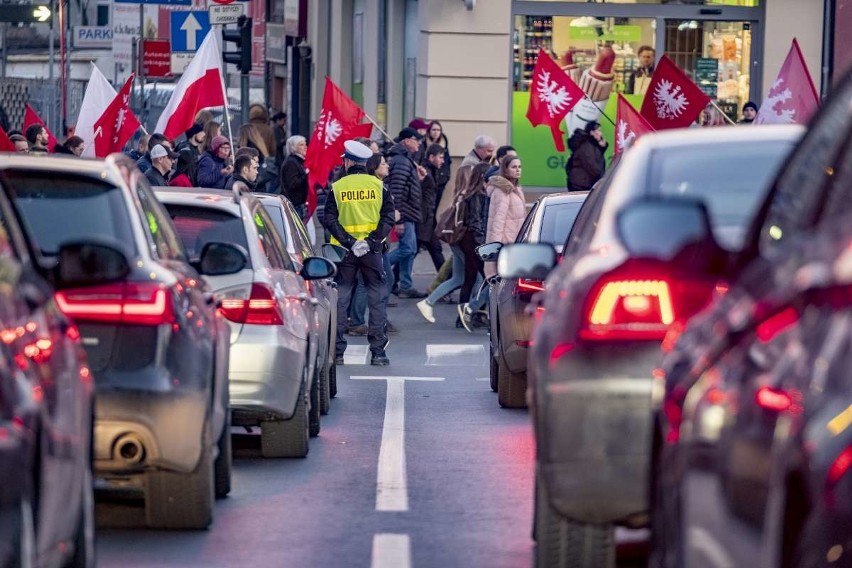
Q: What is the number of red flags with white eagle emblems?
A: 6